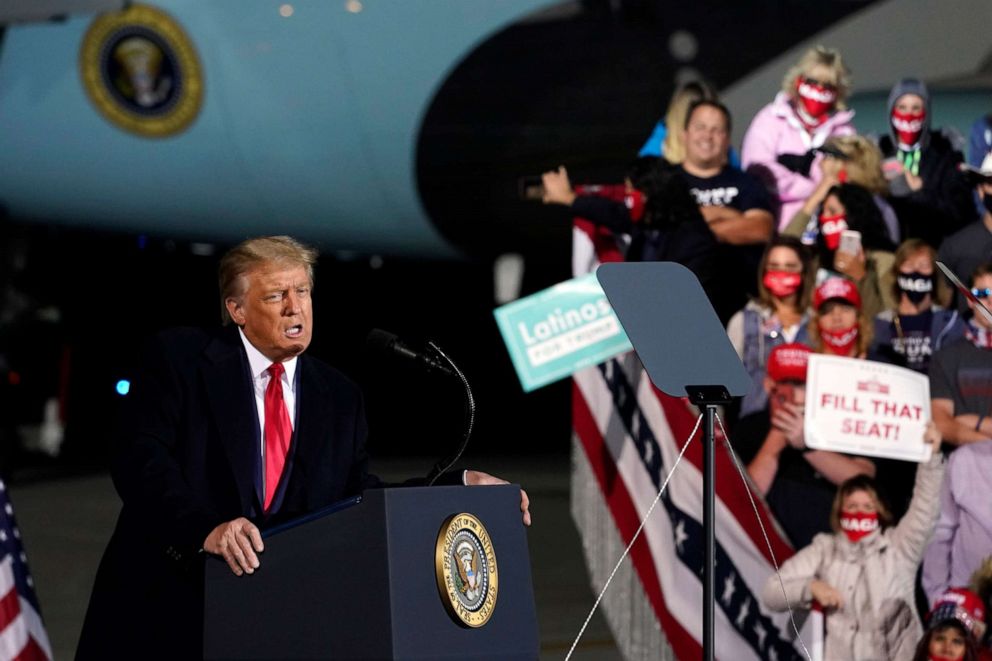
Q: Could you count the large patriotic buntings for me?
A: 1